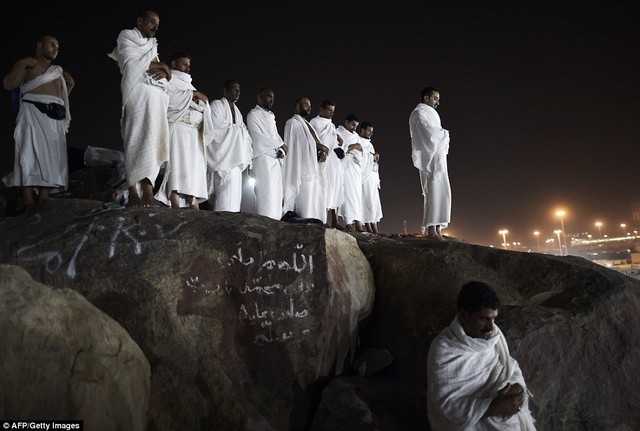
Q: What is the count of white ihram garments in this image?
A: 11